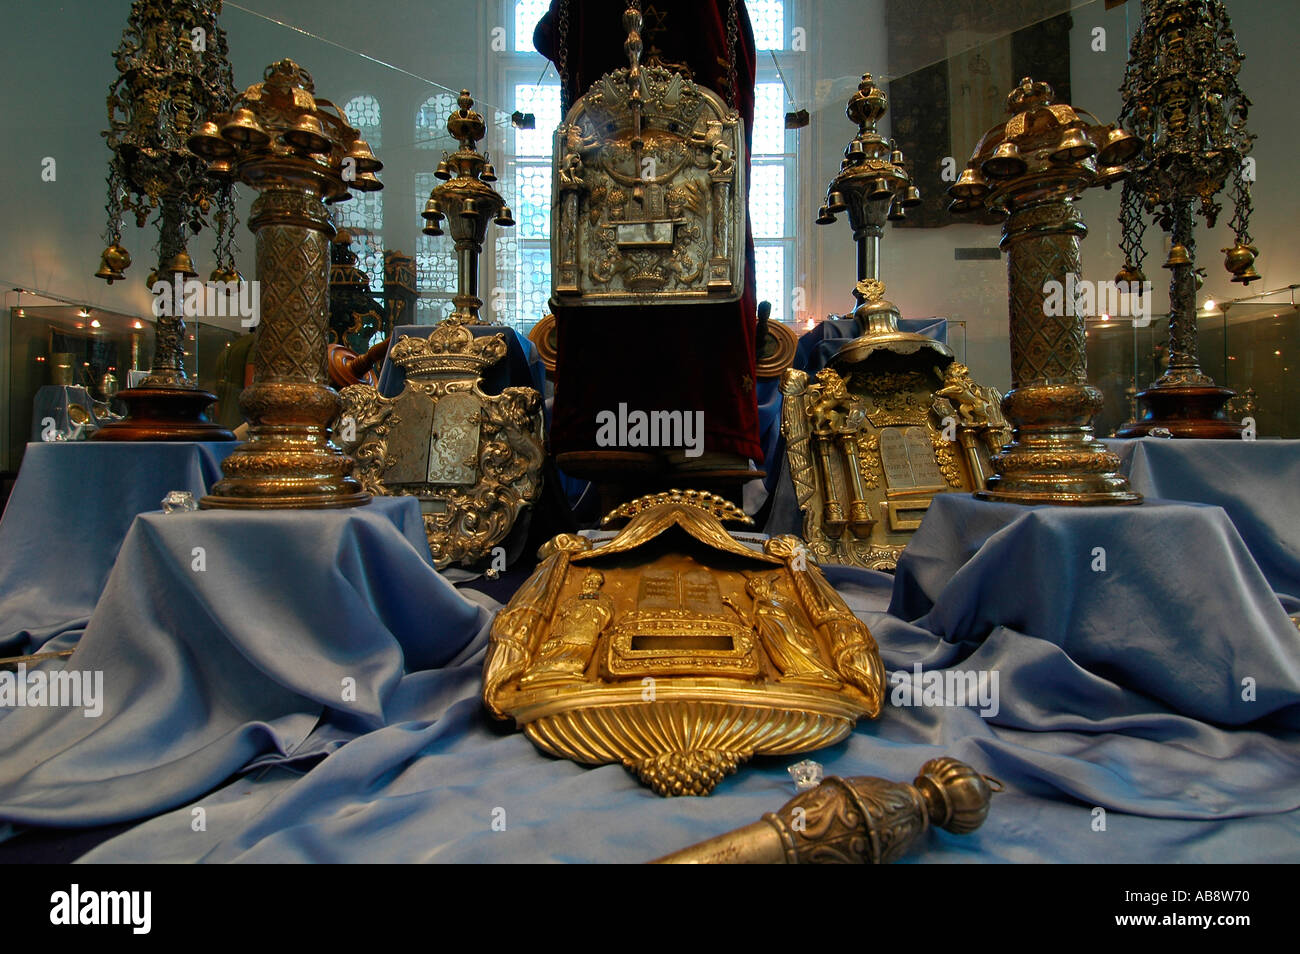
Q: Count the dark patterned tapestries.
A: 1